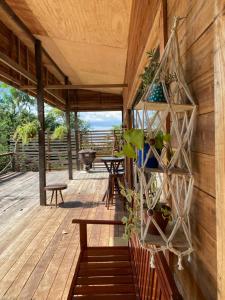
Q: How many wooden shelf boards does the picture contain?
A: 3